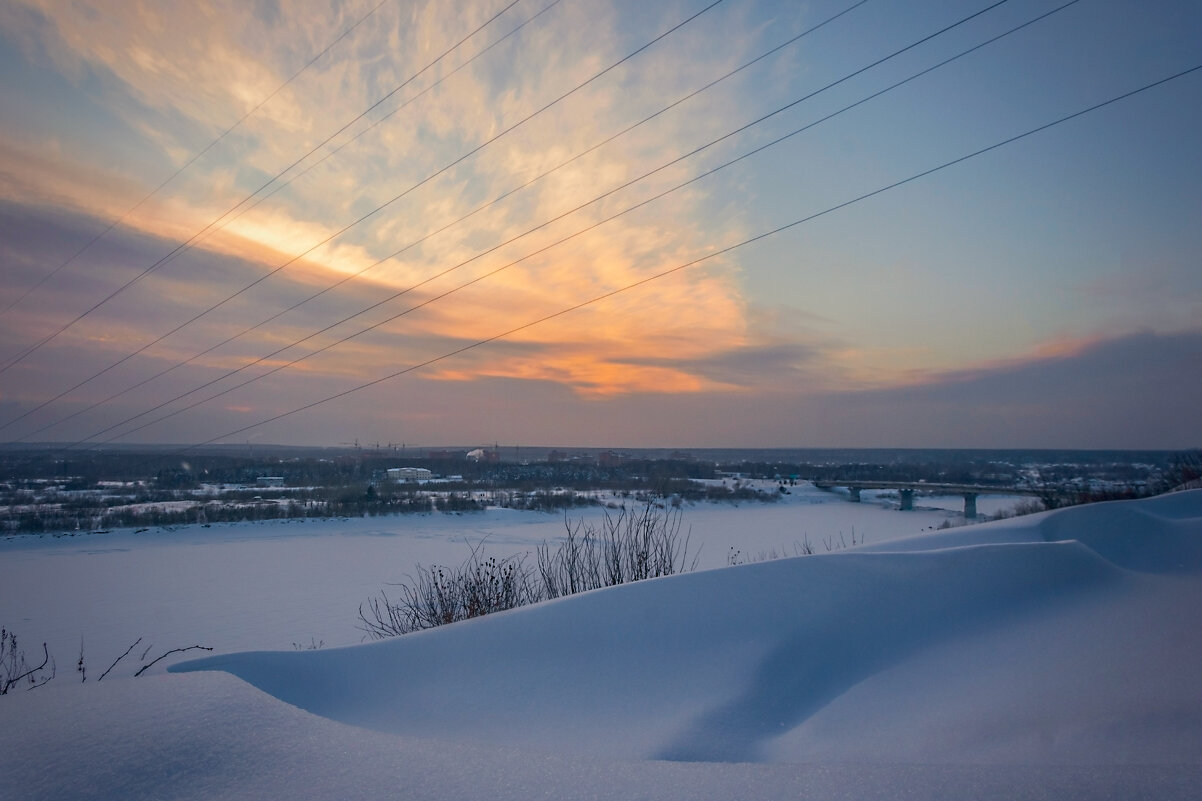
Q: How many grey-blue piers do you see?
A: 3